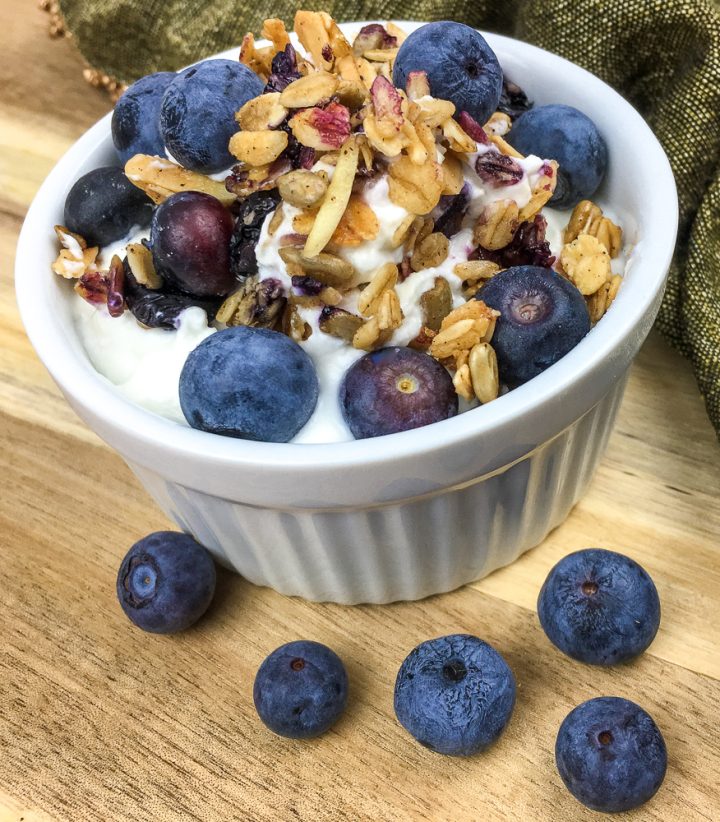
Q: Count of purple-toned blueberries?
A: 2